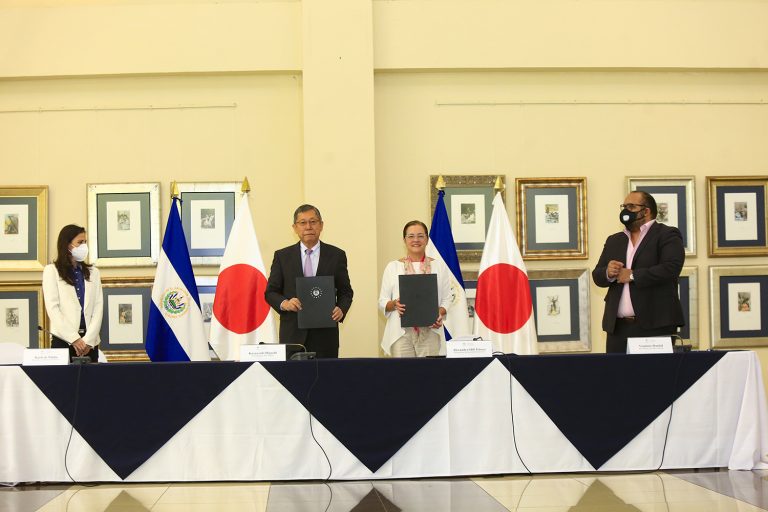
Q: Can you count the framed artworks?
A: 14